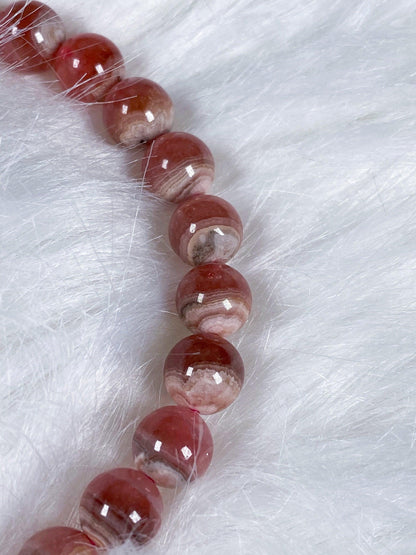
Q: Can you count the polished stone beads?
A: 10